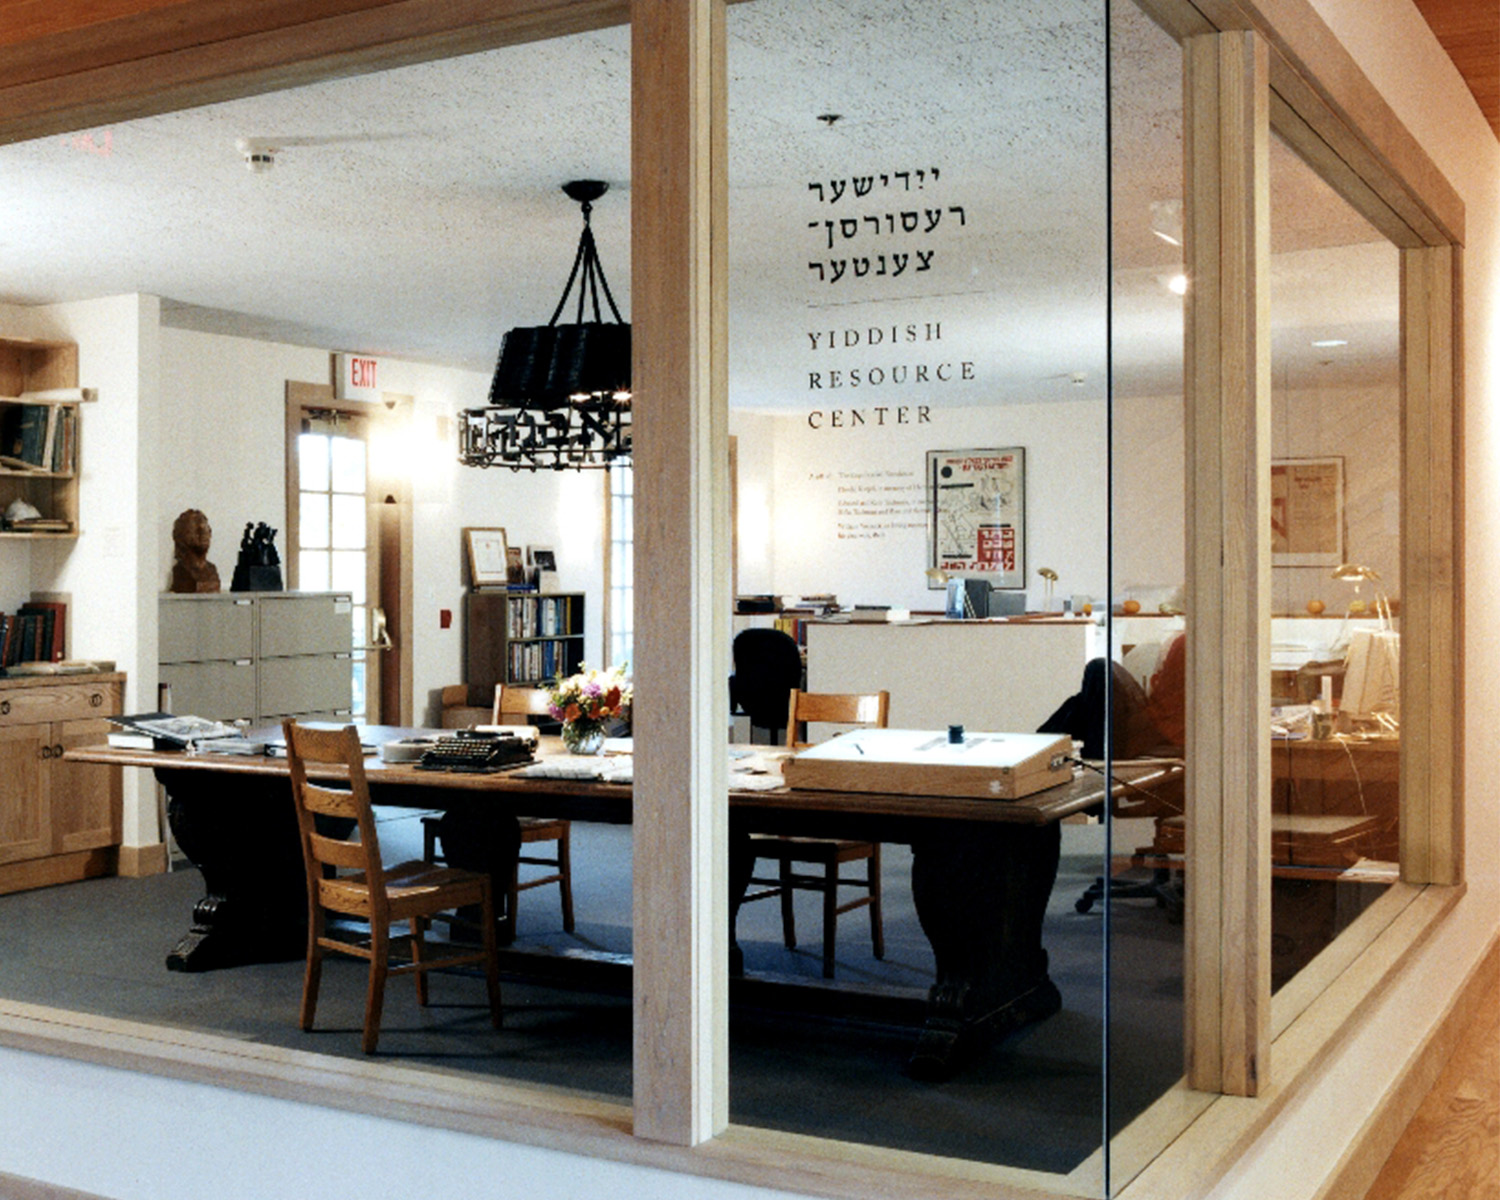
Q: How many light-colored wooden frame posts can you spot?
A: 3